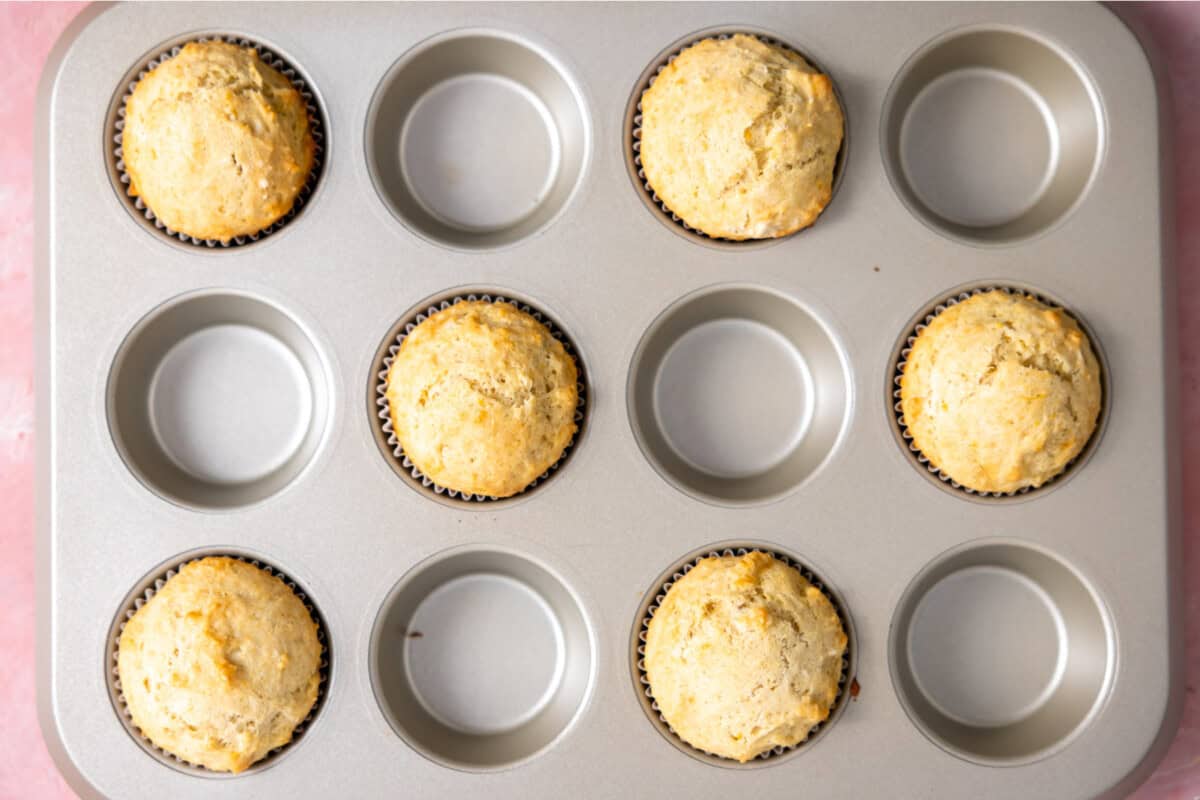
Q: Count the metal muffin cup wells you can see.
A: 12